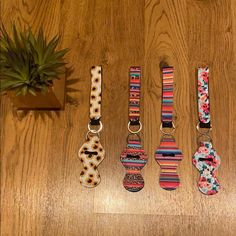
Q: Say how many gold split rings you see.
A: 4